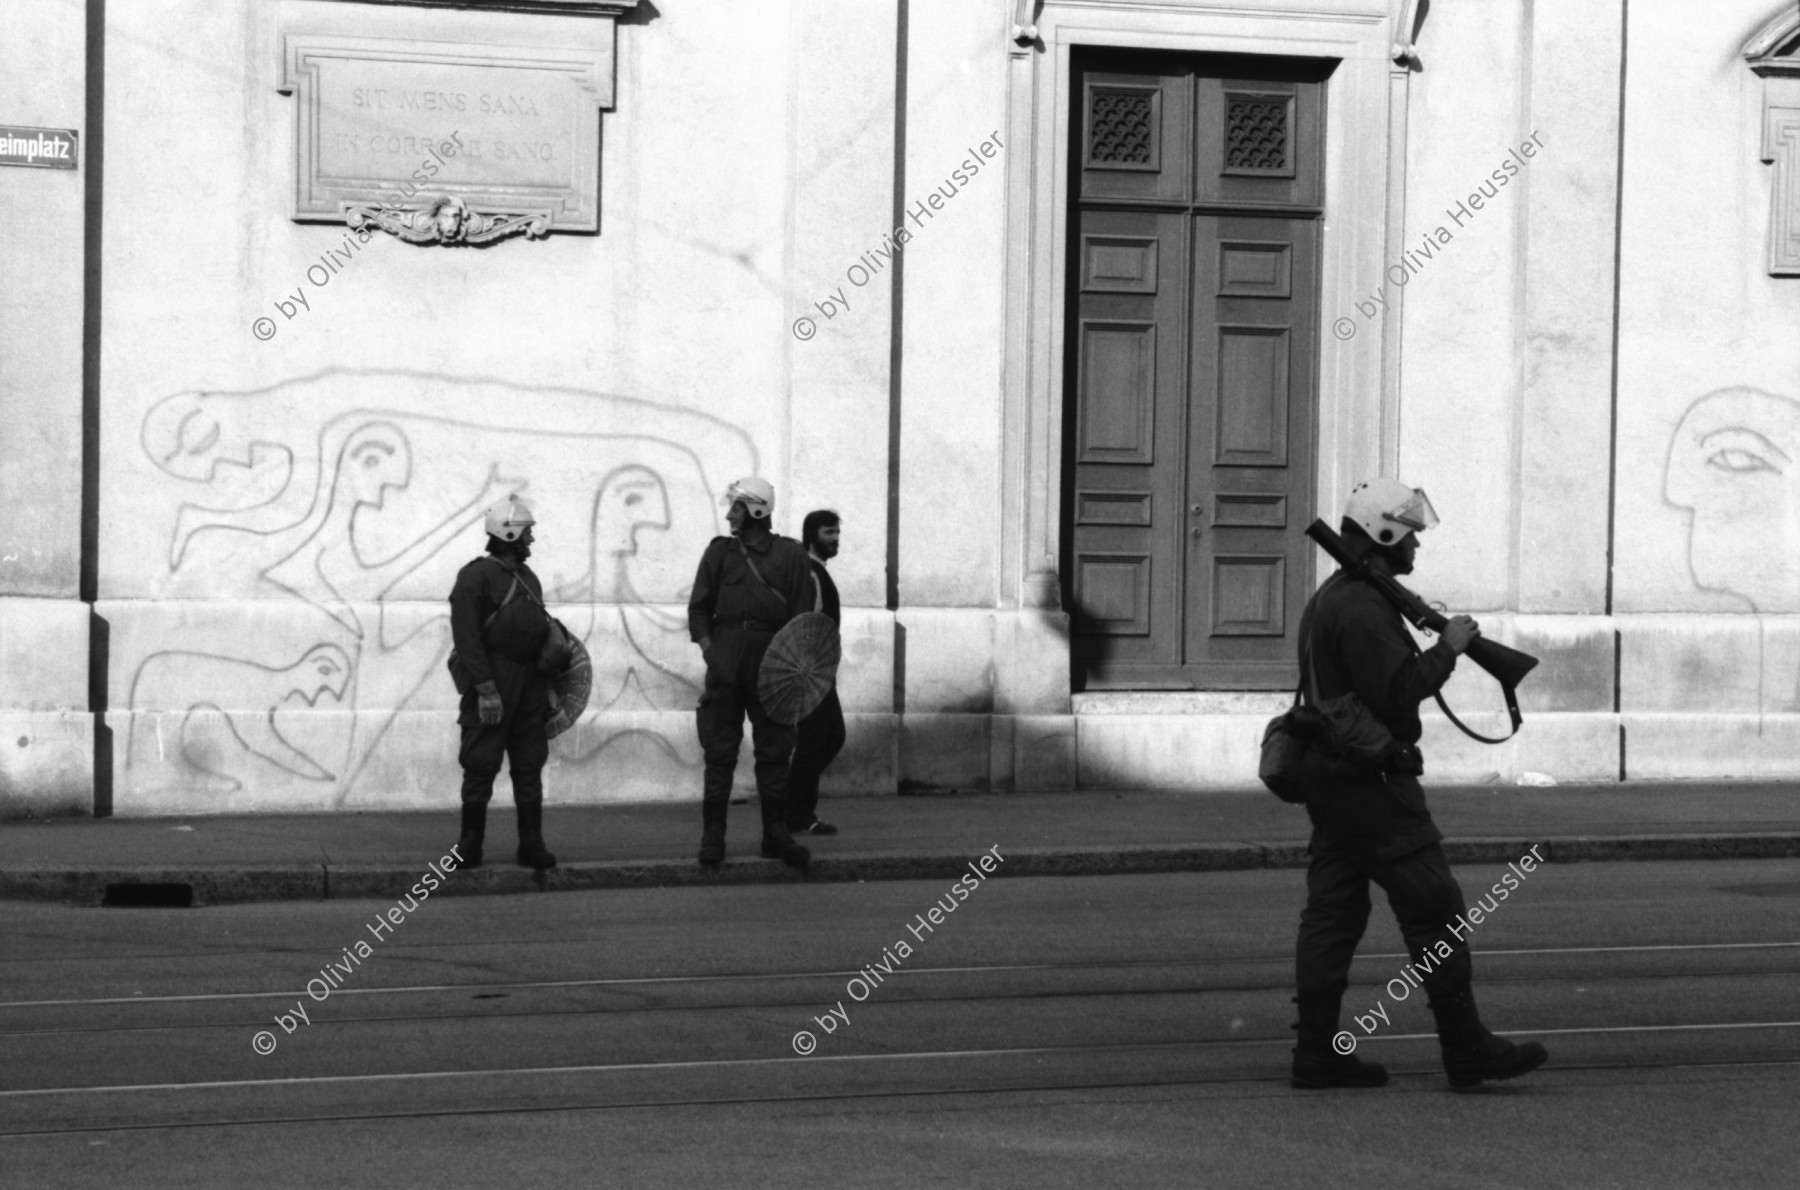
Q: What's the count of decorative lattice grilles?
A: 2